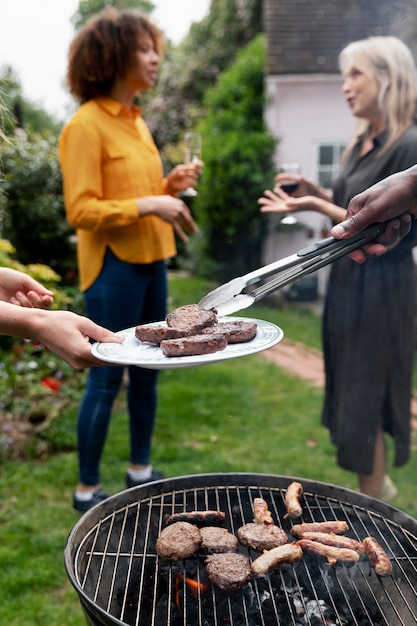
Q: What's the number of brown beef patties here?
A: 8